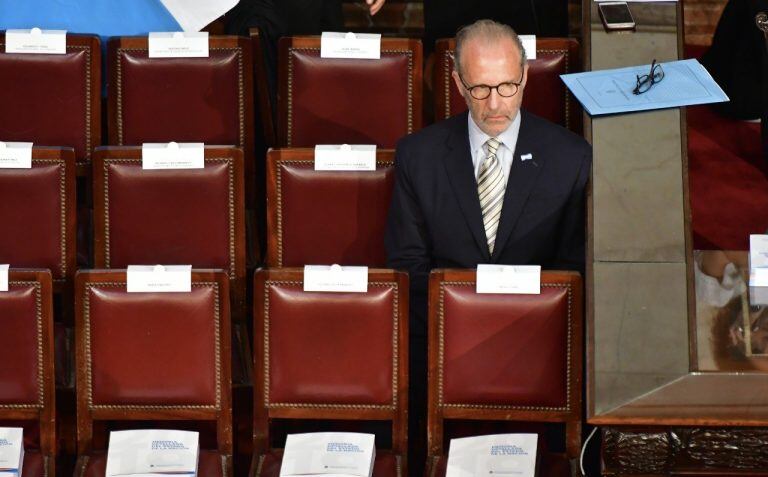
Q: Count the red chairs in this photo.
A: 11